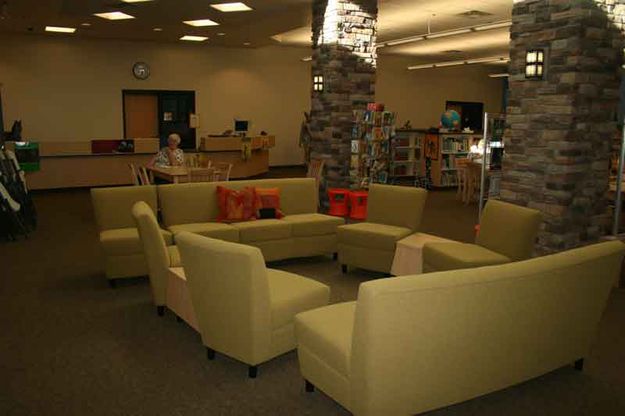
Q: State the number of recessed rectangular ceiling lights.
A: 6